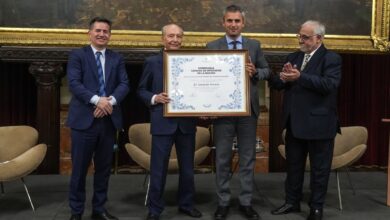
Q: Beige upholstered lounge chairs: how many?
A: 3